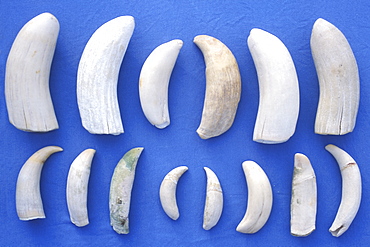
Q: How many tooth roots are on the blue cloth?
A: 14